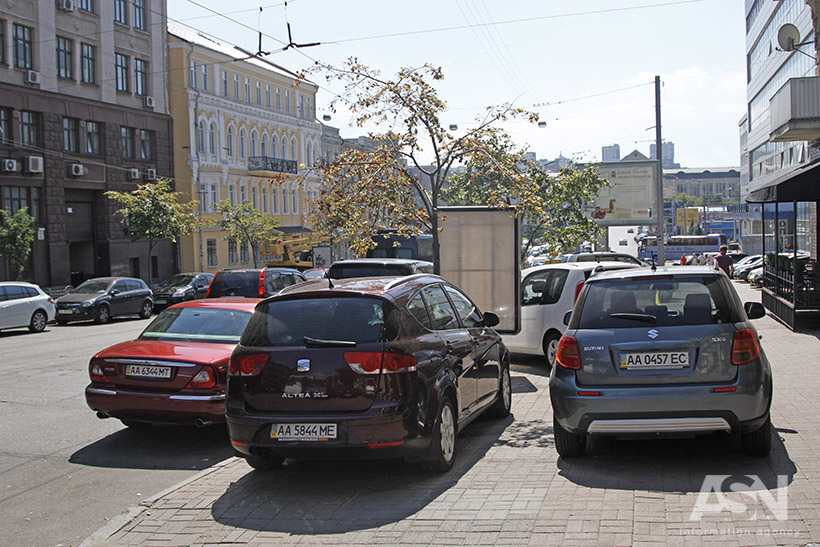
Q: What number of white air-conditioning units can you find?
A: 8